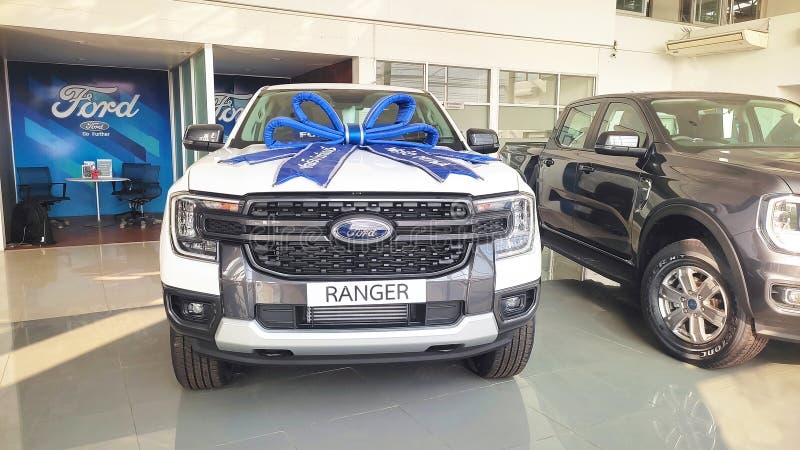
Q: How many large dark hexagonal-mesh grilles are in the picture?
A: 1